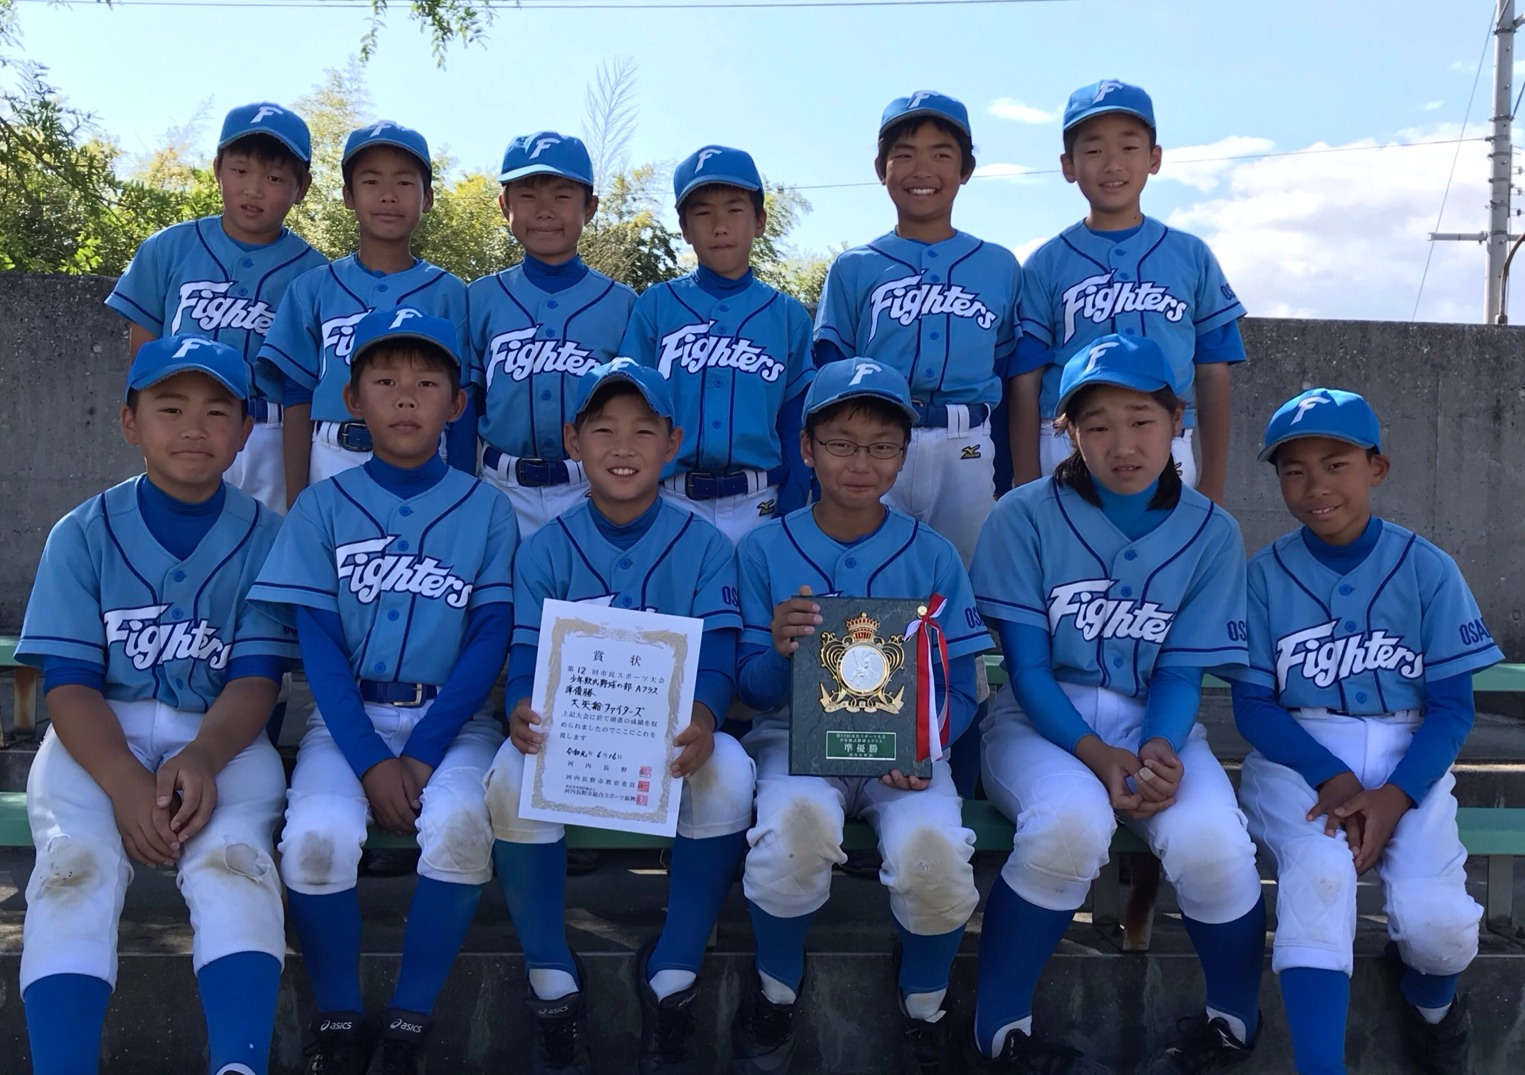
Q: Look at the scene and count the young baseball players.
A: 12